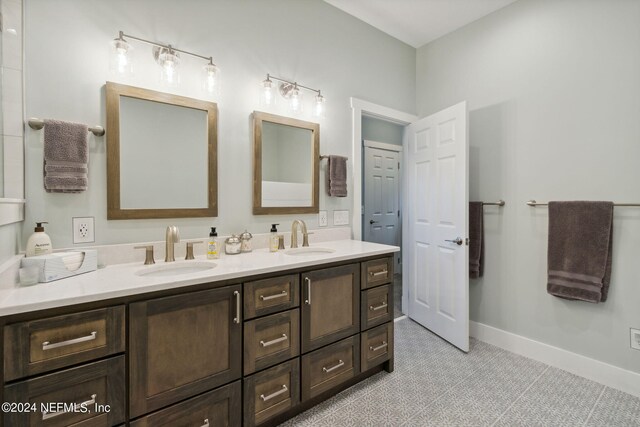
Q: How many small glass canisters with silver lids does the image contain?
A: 2